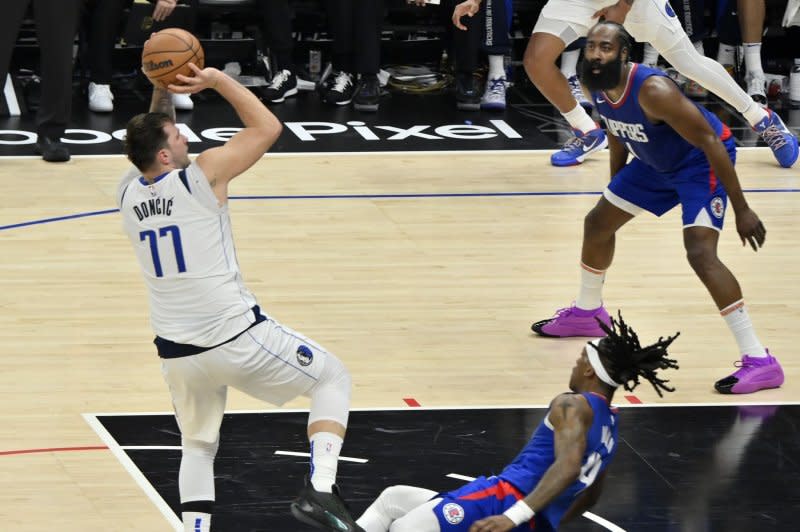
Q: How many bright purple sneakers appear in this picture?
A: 2